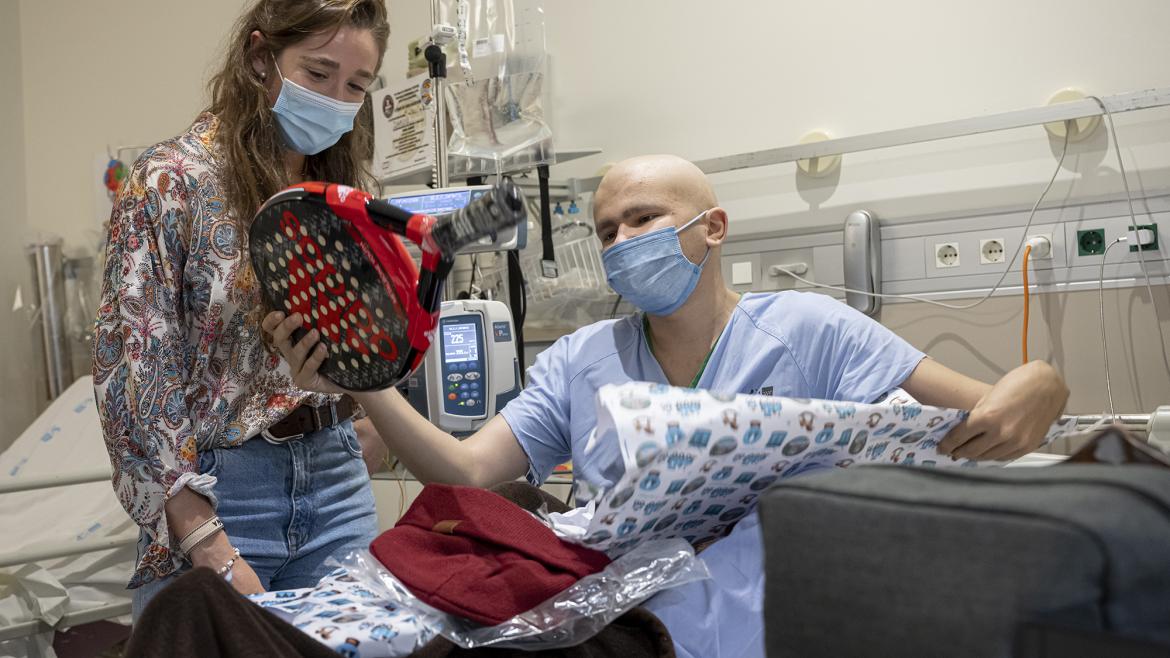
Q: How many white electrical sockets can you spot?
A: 3